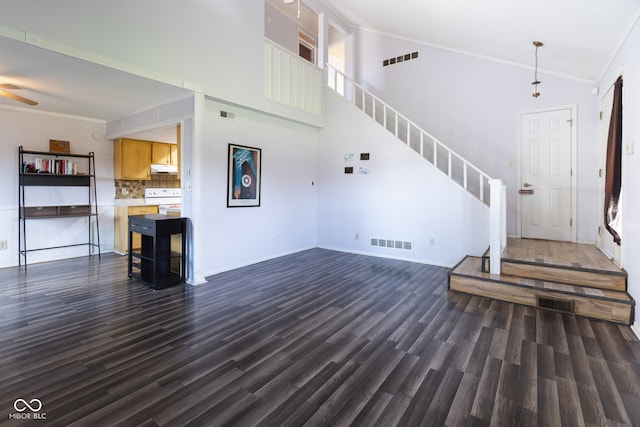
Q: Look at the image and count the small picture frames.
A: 4